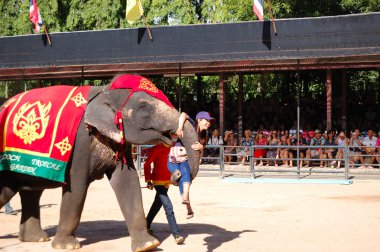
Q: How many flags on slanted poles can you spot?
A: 3